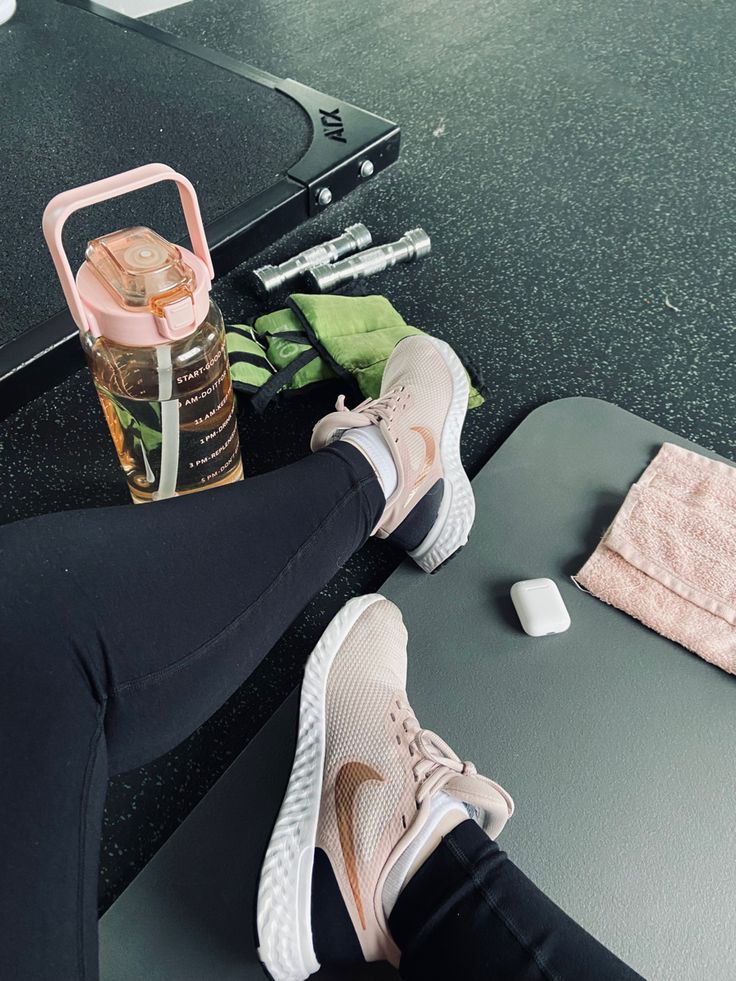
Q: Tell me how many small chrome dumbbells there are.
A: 2